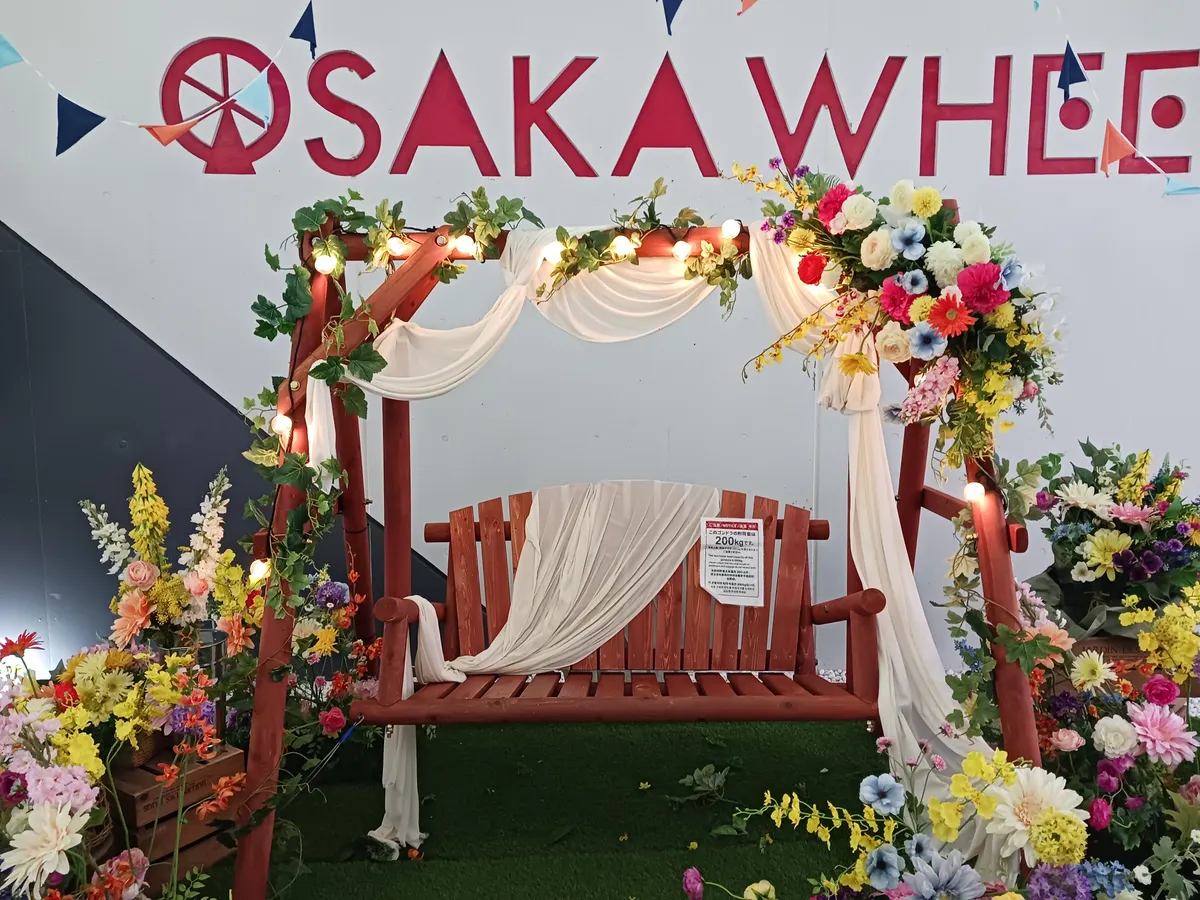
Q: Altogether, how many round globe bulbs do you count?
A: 10